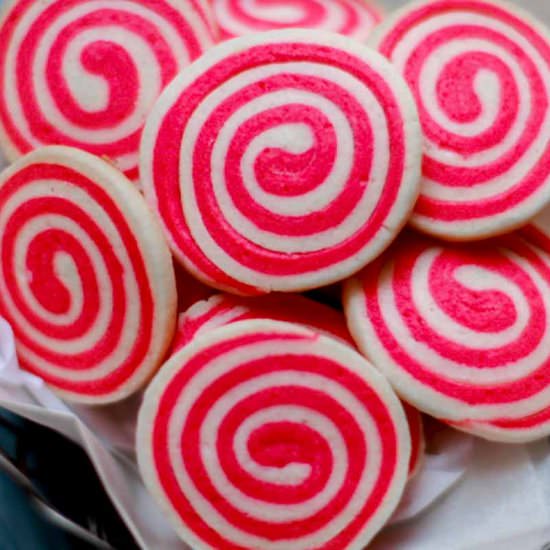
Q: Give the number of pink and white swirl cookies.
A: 8